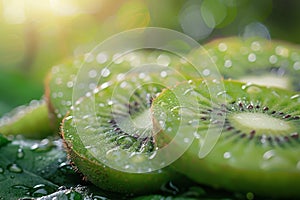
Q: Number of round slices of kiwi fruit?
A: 4